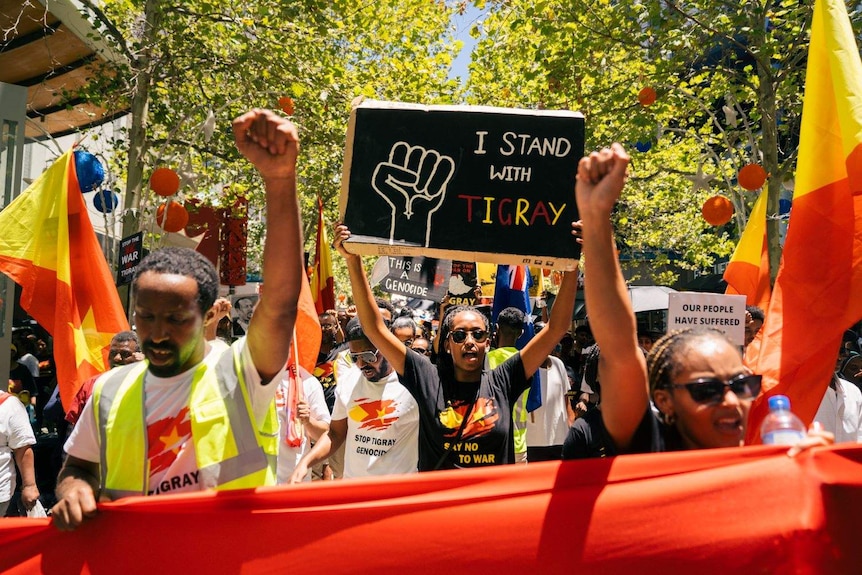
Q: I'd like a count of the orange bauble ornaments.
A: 6